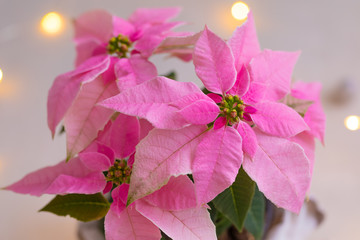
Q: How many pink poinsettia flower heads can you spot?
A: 3